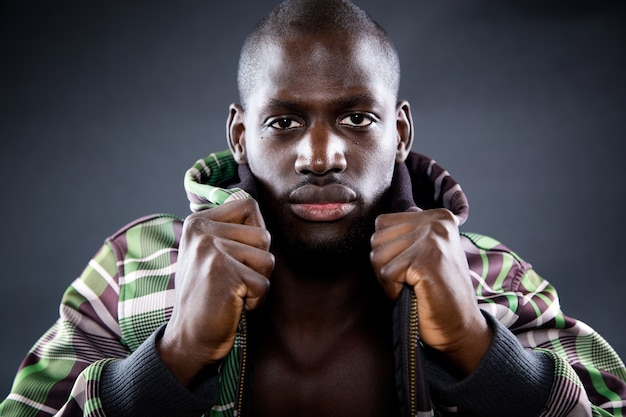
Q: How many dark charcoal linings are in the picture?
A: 2